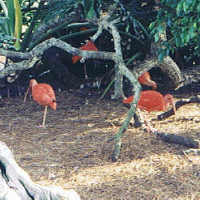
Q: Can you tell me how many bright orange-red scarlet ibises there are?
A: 4